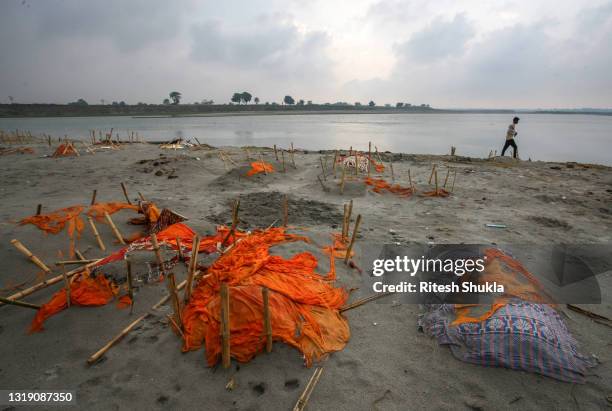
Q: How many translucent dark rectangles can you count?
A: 1